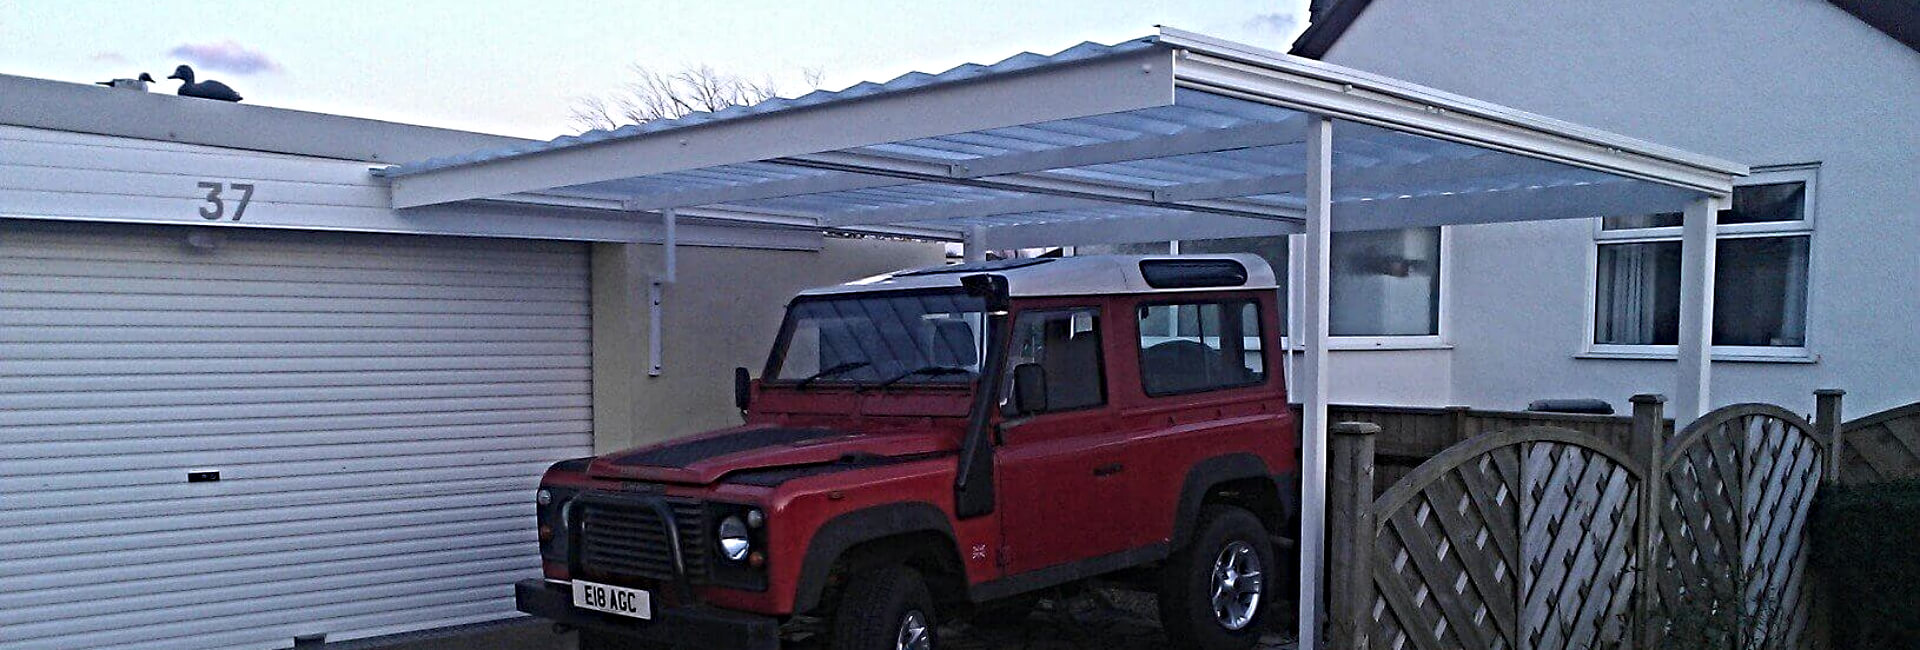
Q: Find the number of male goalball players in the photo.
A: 0